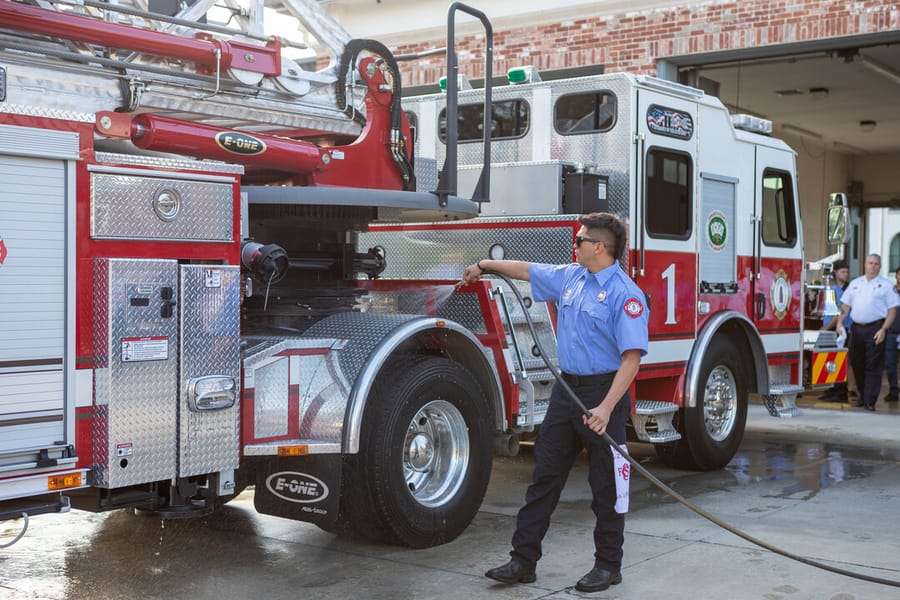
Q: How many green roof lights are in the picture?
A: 2